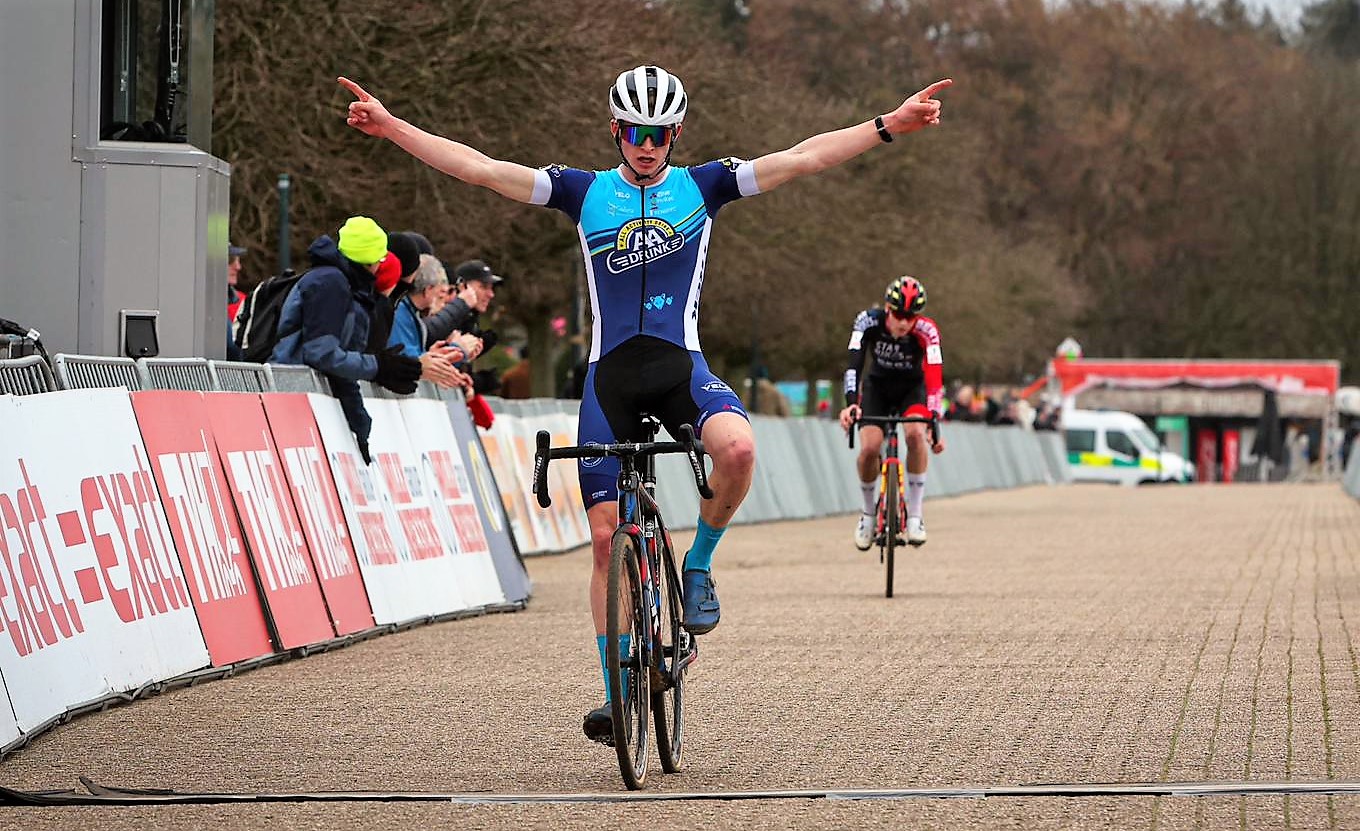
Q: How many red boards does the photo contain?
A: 3